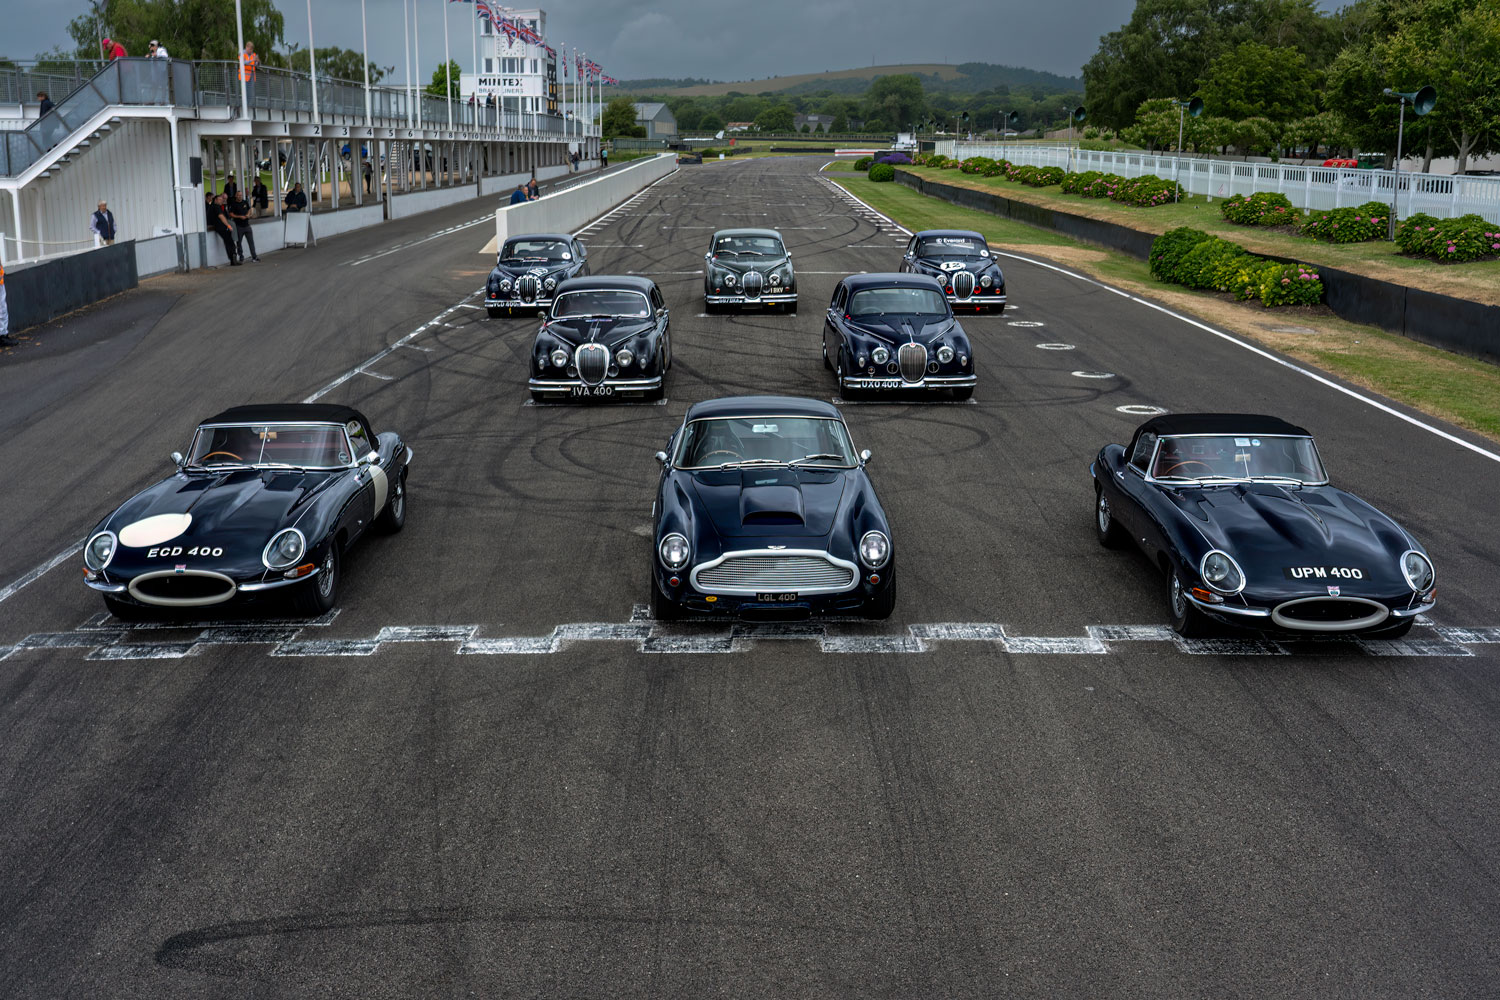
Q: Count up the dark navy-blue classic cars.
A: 7